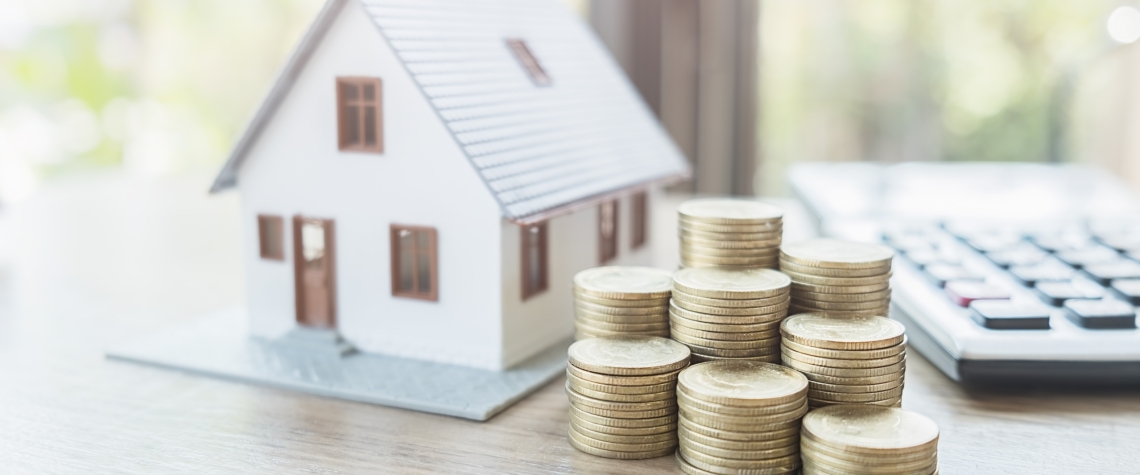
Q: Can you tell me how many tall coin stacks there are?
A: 8